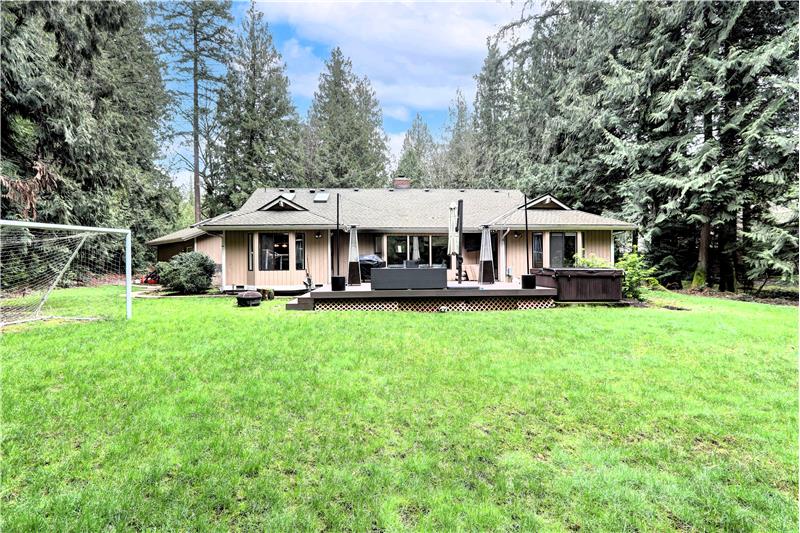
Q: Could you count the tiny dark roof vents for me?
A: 9